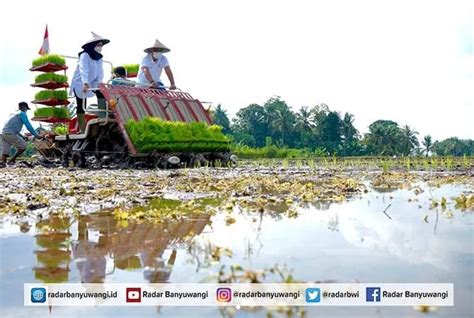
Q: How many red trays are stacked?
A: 4